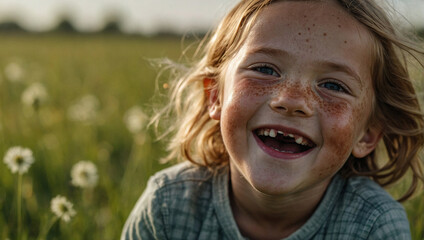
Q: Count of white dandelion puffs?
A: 7